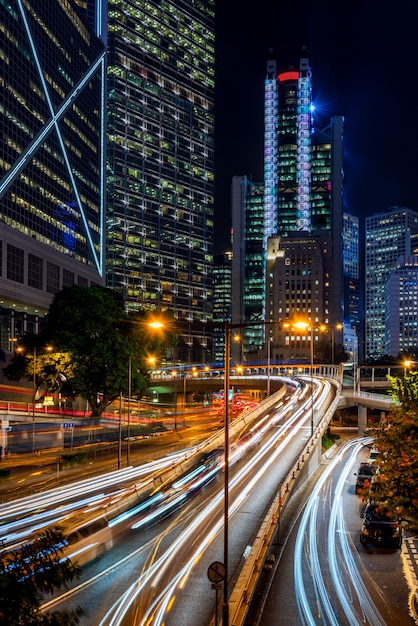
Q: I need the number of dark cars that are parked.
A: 2